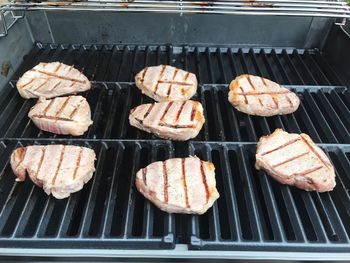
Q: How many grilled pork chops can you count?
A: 8